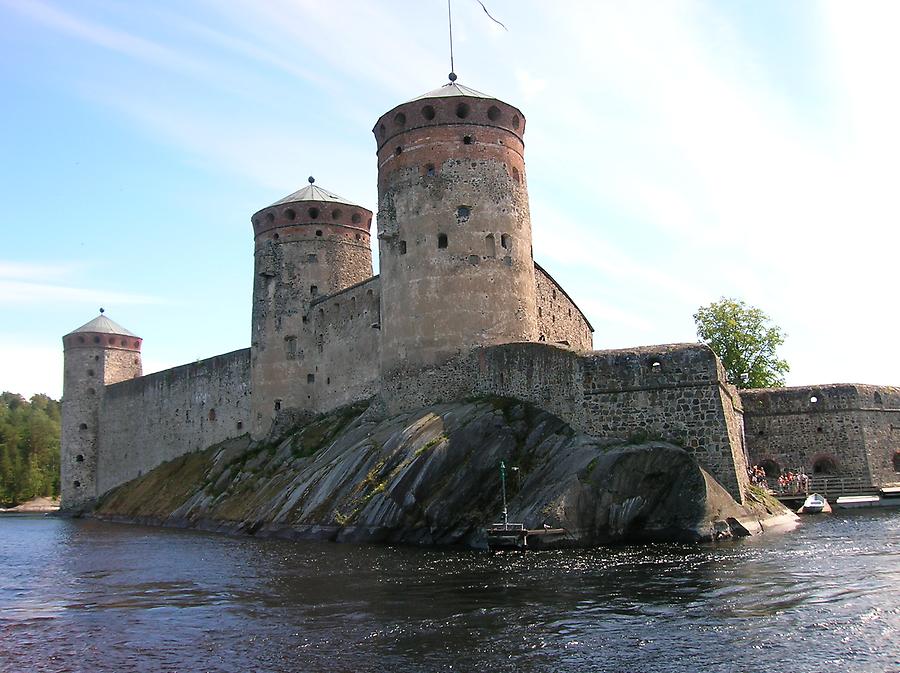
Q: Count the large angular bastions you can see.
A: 2